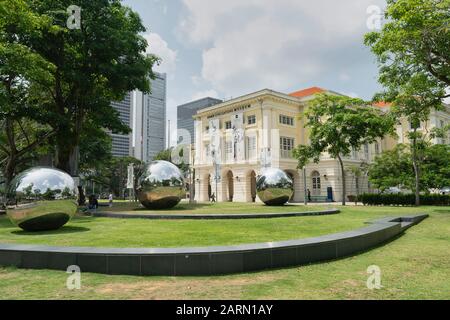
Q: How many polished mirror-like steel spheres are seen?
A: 3